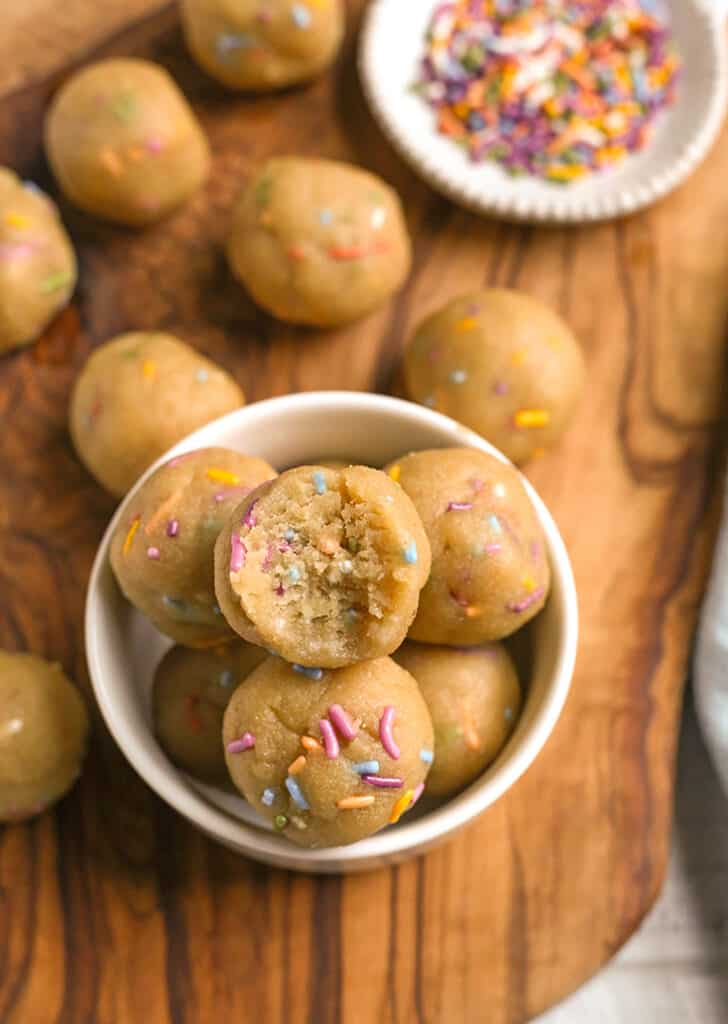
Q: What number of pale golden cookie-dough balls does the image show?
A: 13